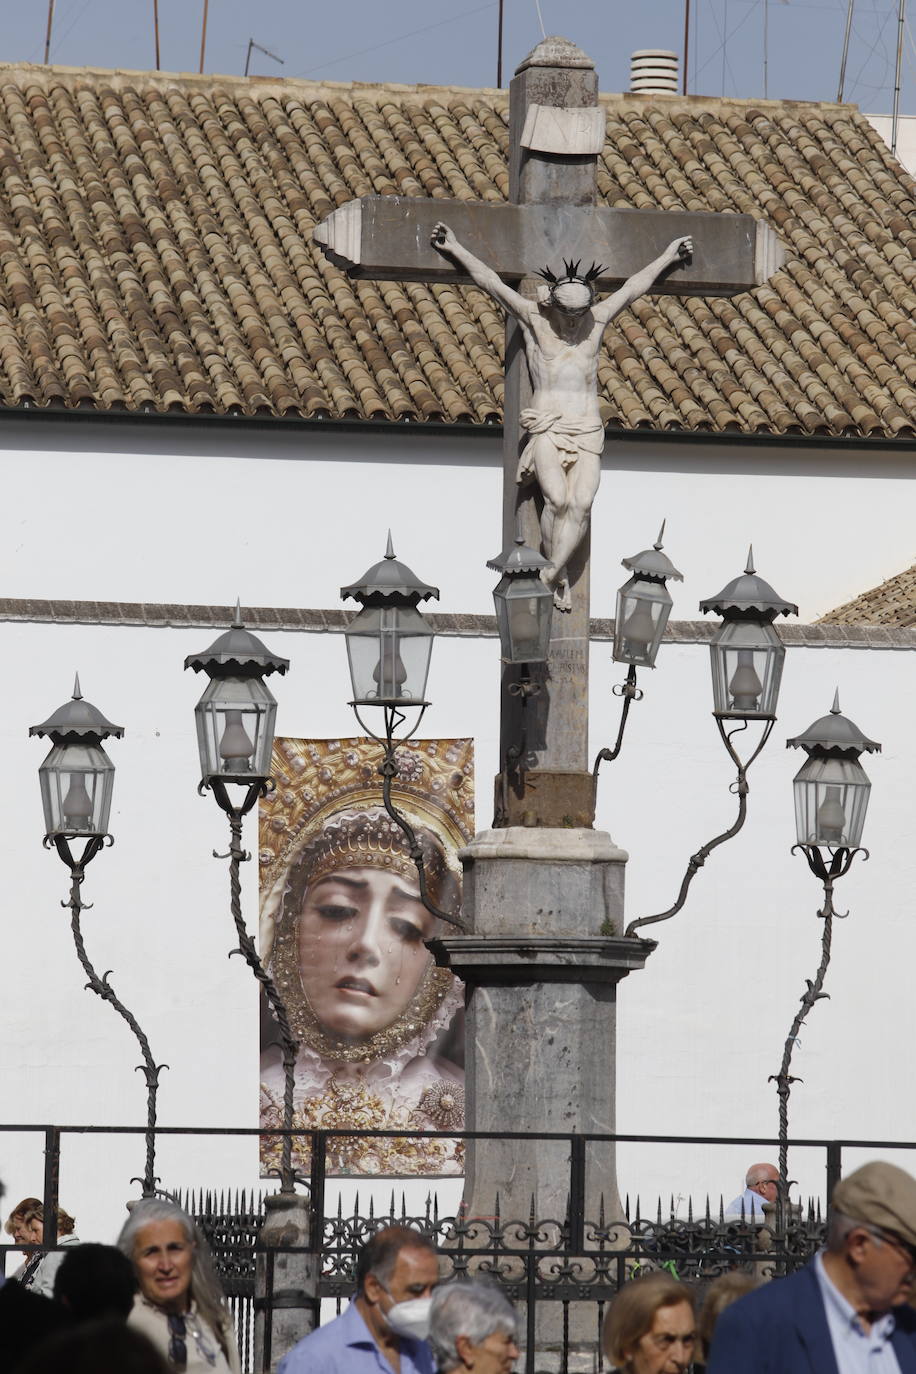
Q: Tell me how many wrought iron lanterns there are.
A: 7